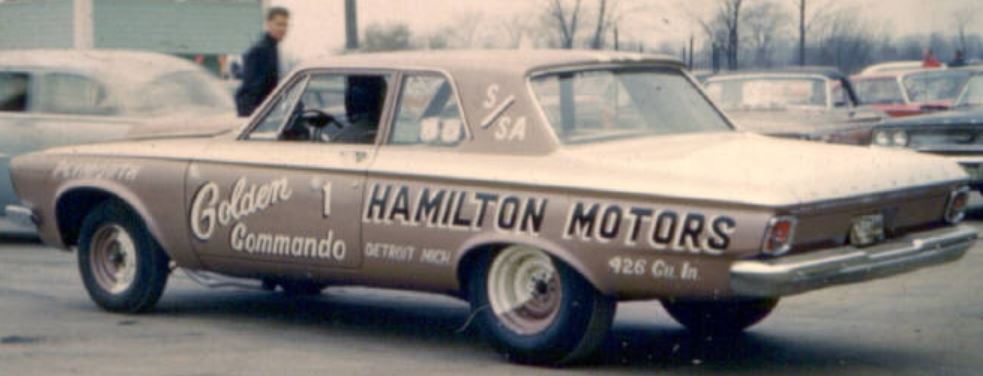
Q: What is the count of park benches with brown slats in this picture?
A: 0